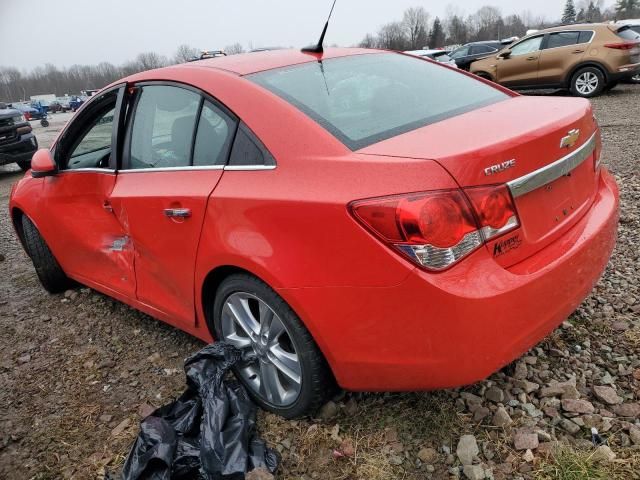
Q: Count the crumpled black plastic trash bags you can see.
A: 1